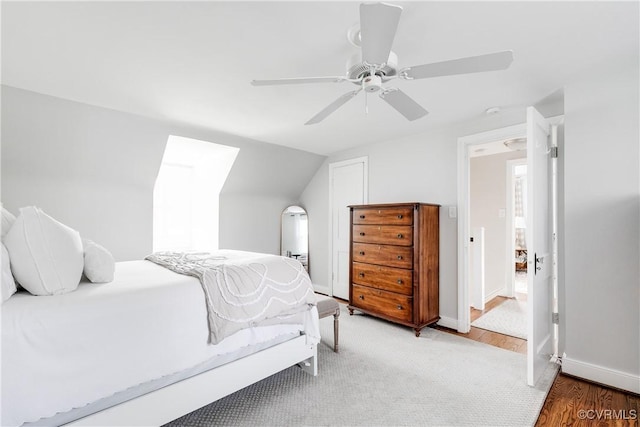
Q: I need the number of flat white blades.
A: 5